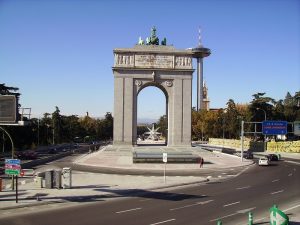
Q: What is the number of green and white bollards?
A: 3